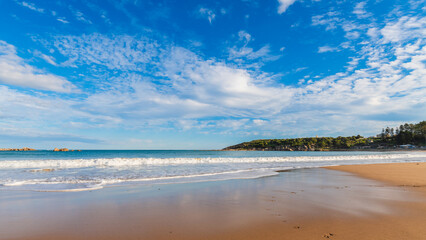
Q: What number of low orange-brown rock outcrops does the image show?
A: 2